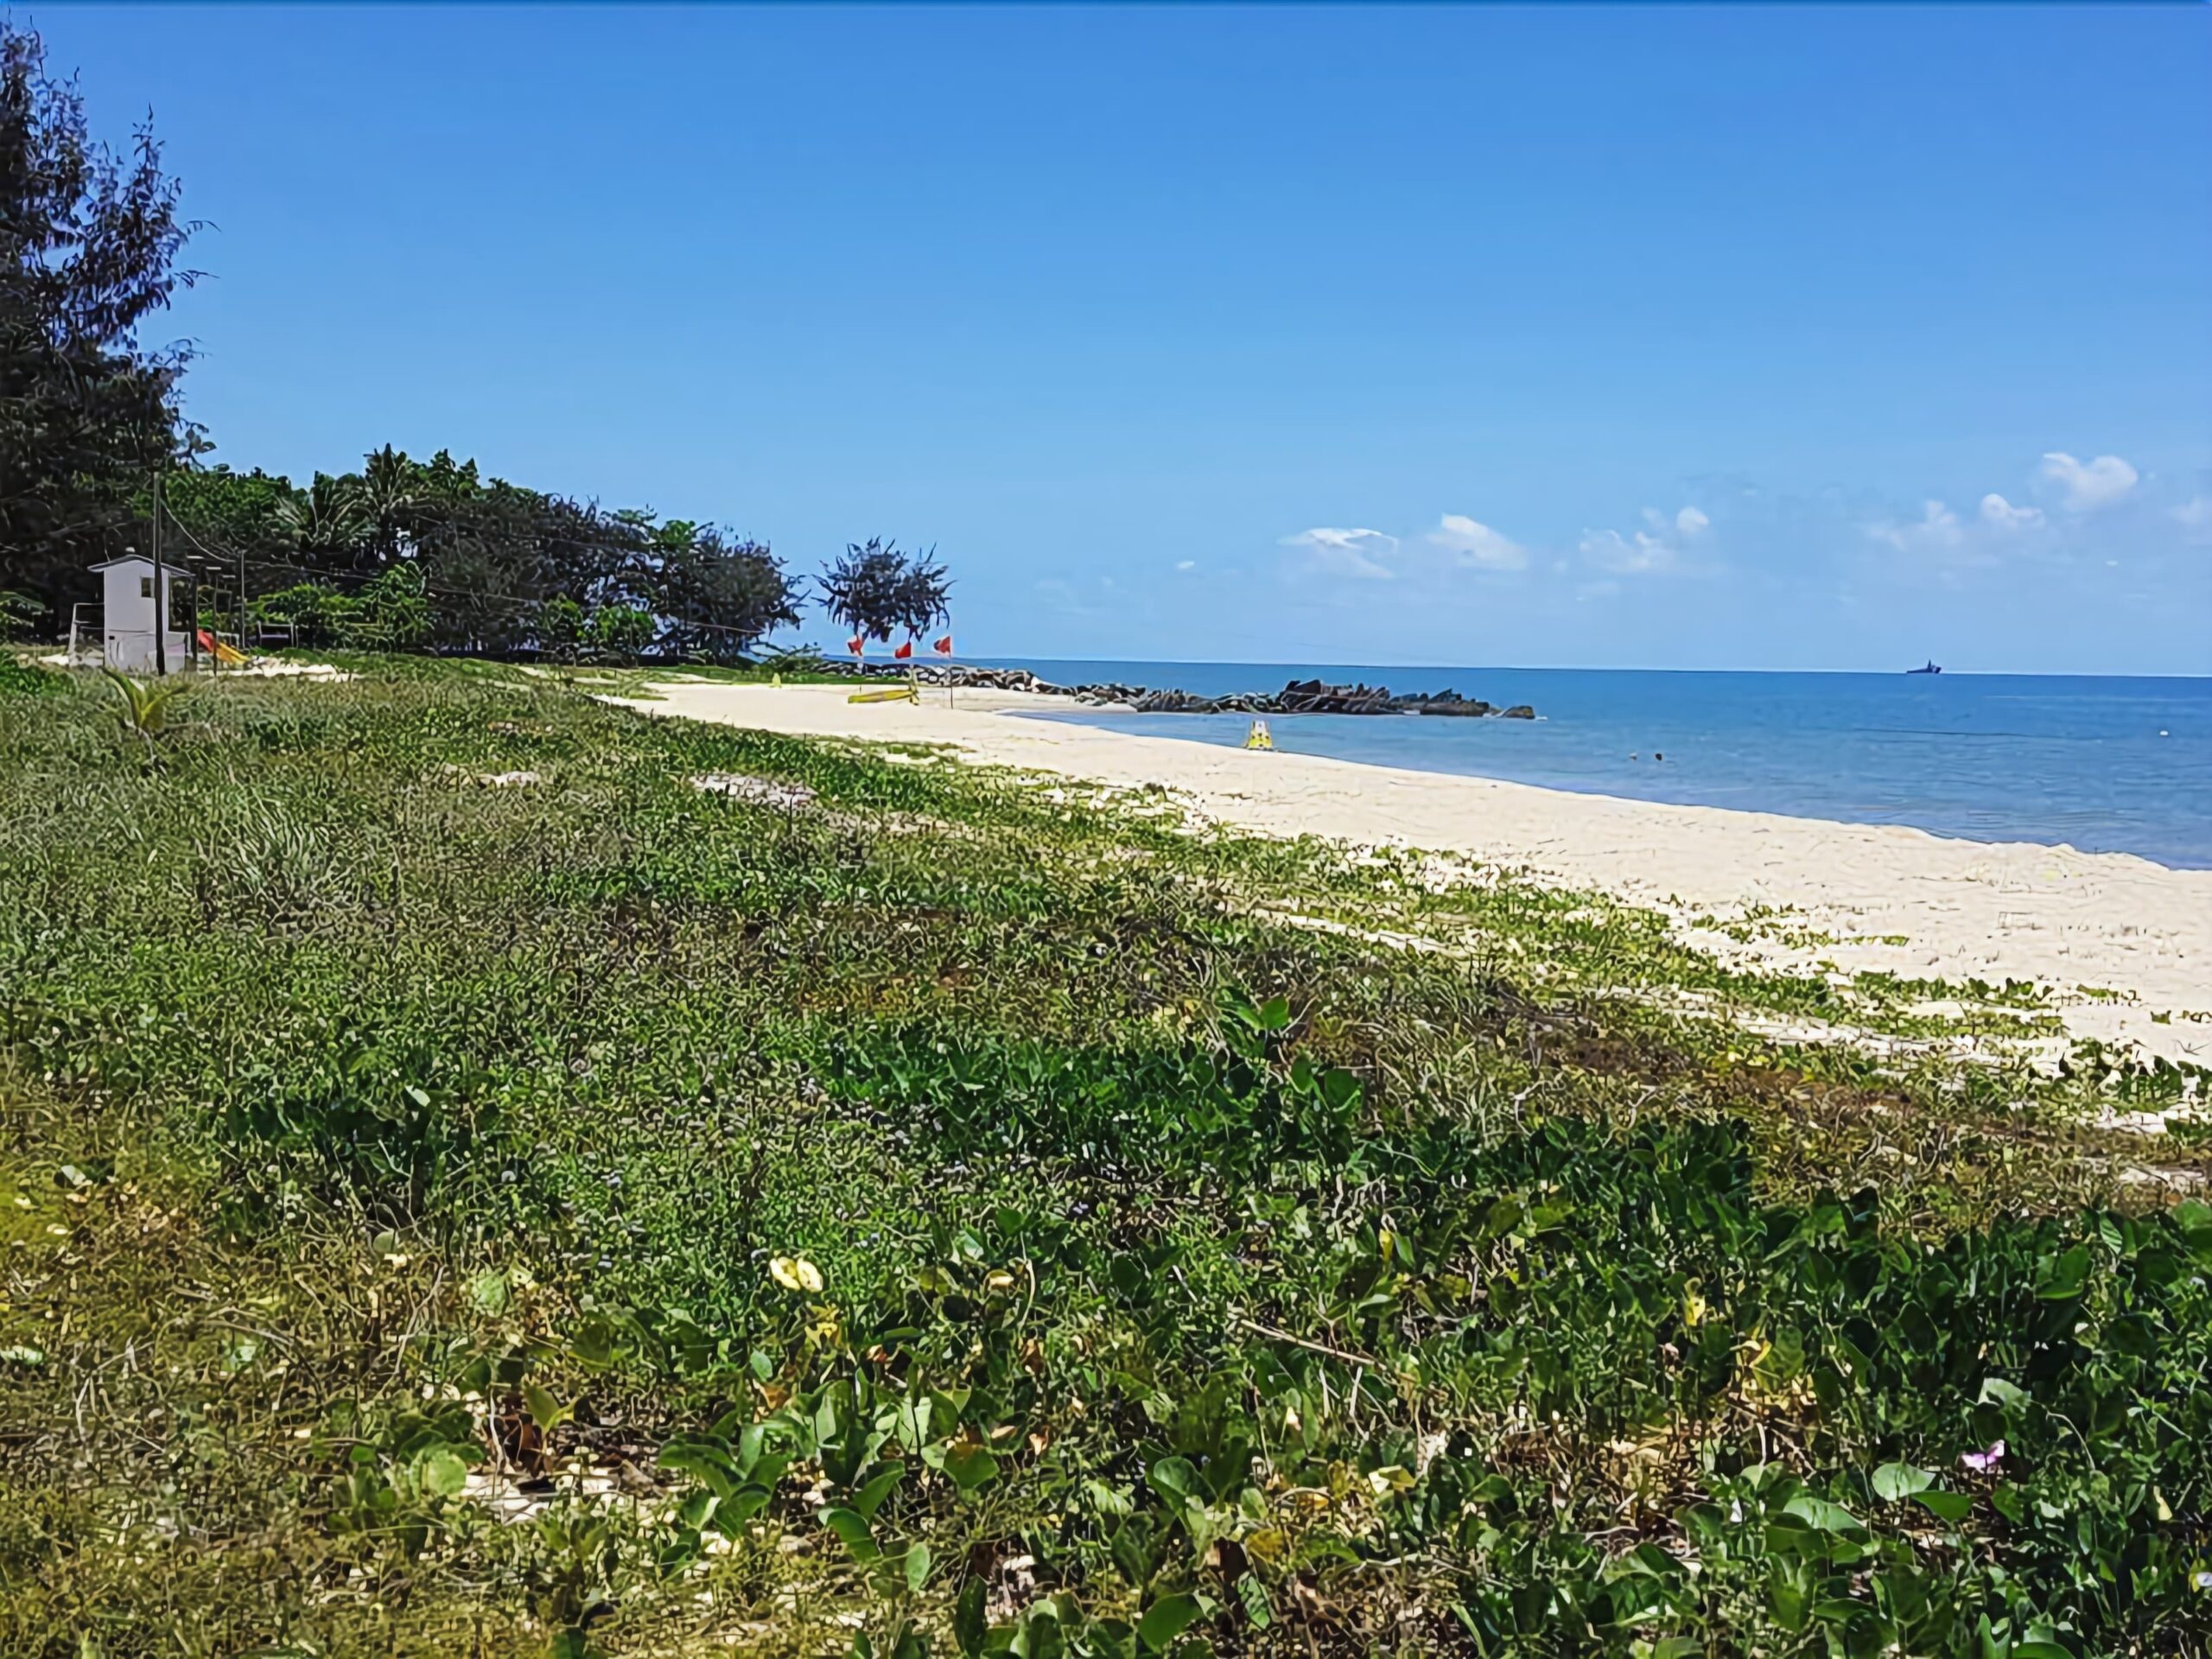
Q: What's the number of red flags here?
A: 3